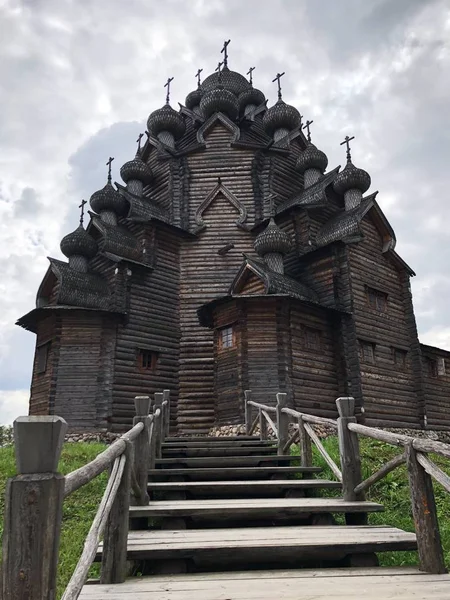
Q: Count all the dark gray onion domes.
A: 12